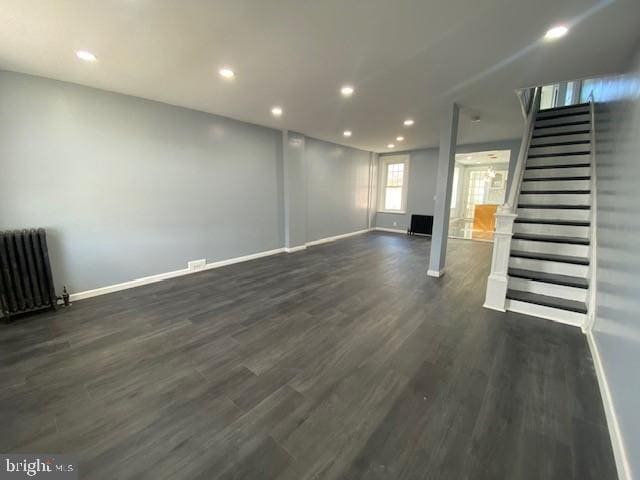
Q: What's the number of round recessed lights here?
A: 9